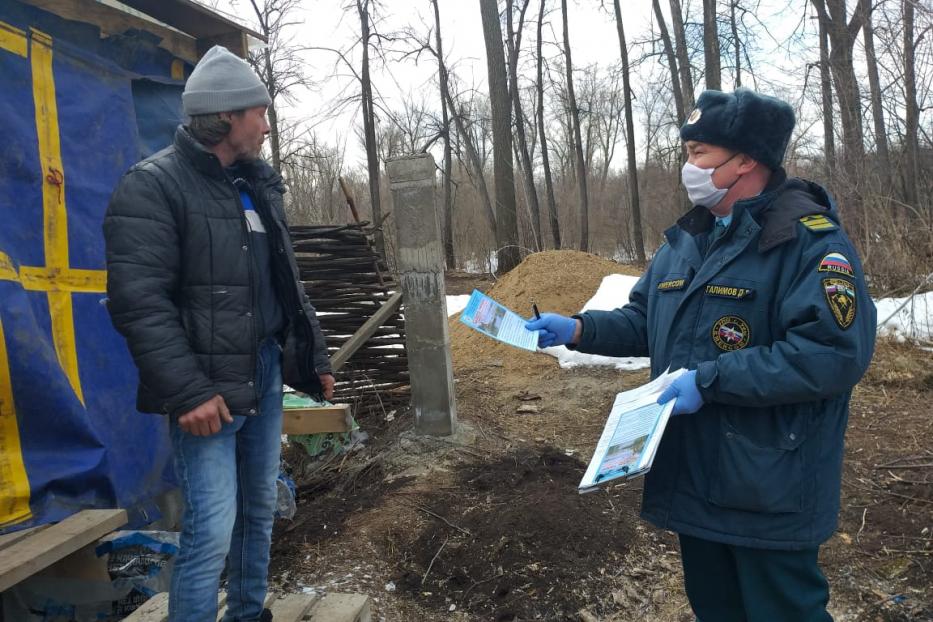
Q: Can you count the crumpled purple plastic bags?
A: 0